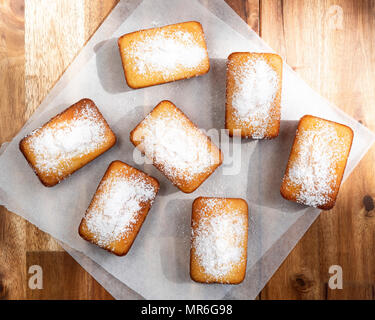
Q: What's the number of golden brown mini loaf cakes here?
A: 7